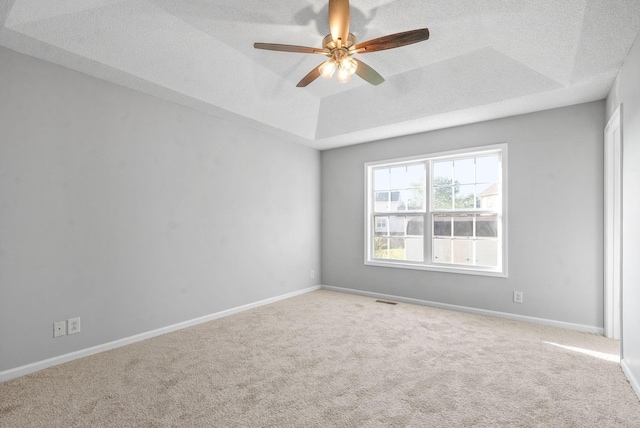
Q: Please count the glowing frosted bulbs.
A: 3